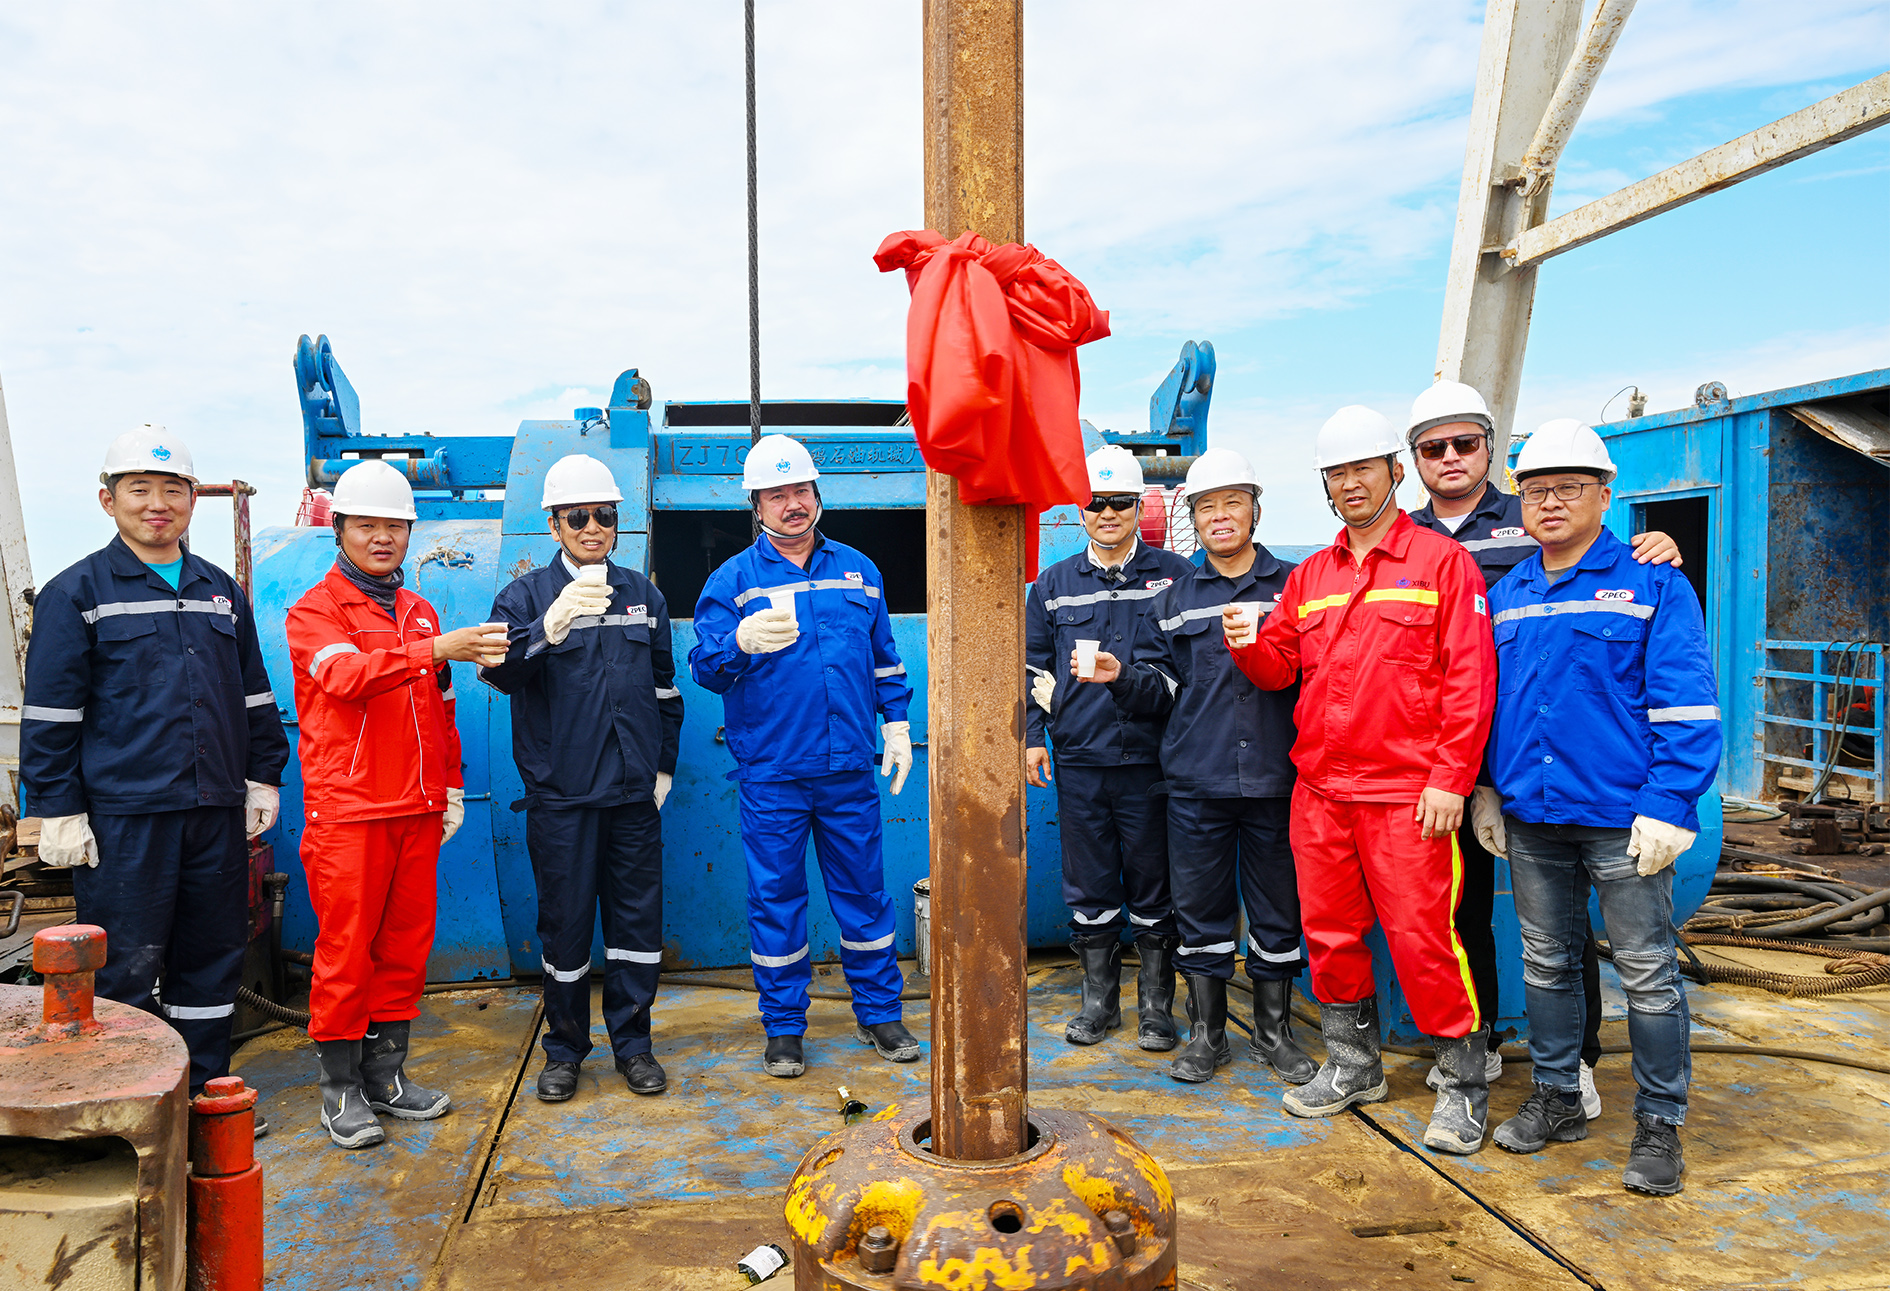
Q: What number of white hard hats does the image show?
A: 9